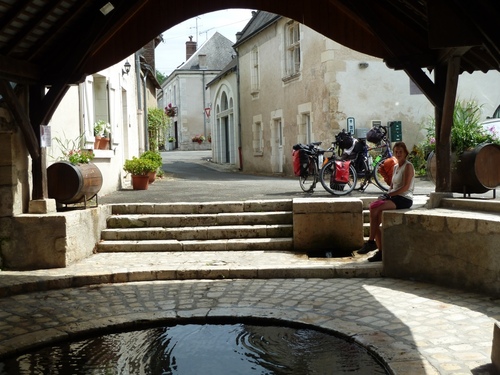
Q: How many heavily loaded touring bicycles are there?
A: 2